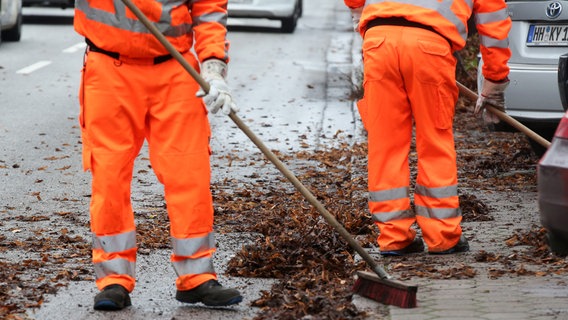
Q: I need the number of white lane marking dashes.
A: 2